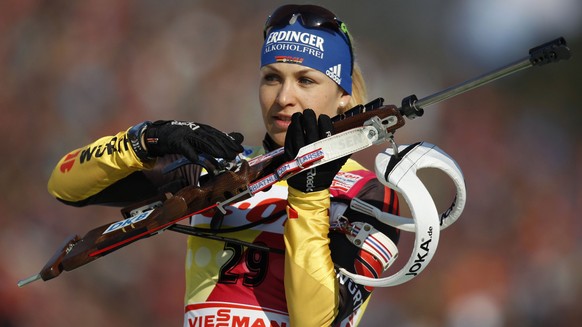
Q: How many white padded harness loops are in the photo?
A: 2